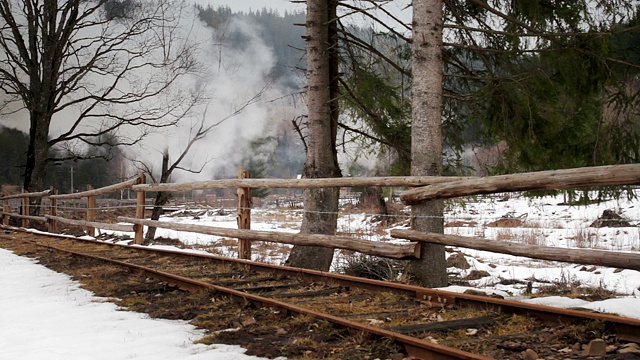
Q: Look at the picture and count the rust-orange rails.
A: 2